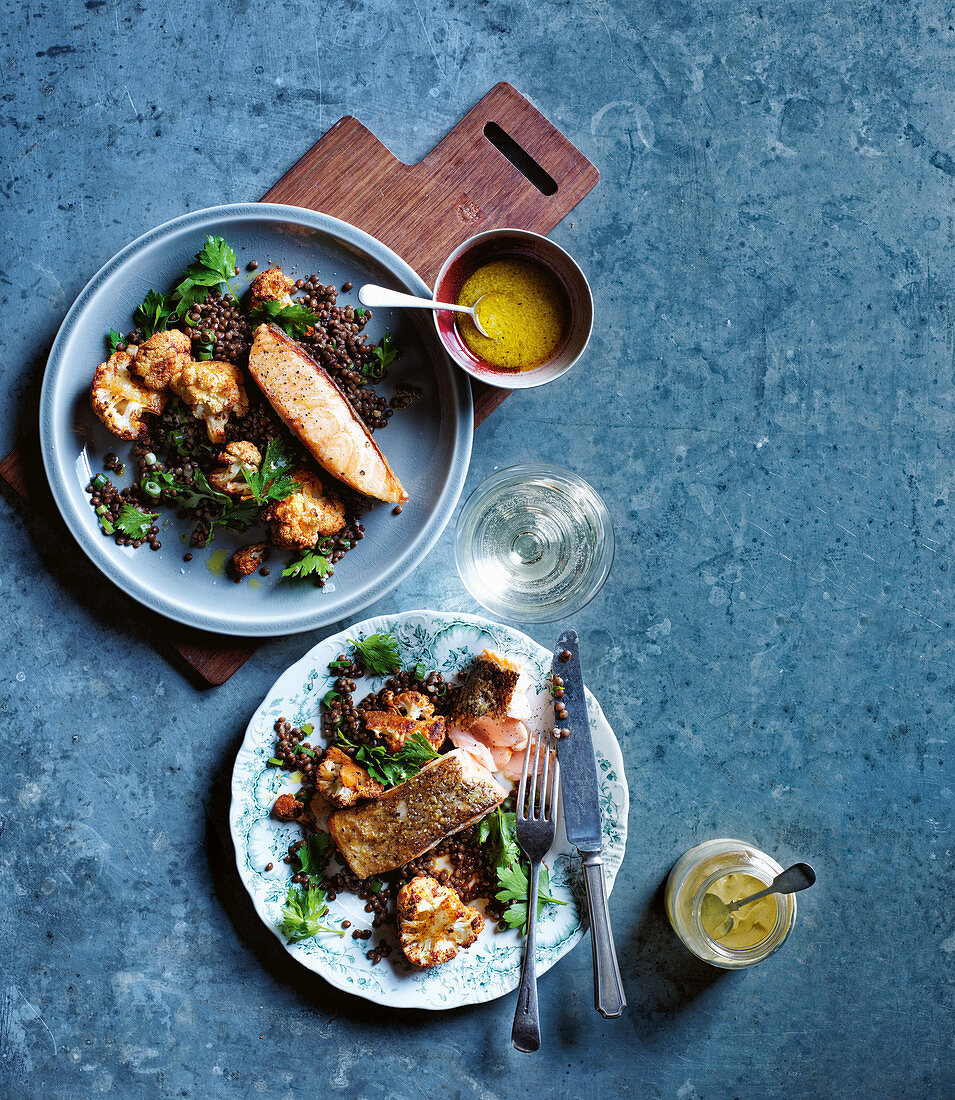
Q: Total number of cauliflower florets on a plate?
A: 11